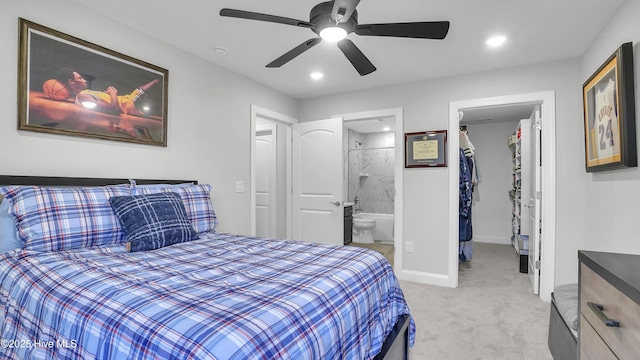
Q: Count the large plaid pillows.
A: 2